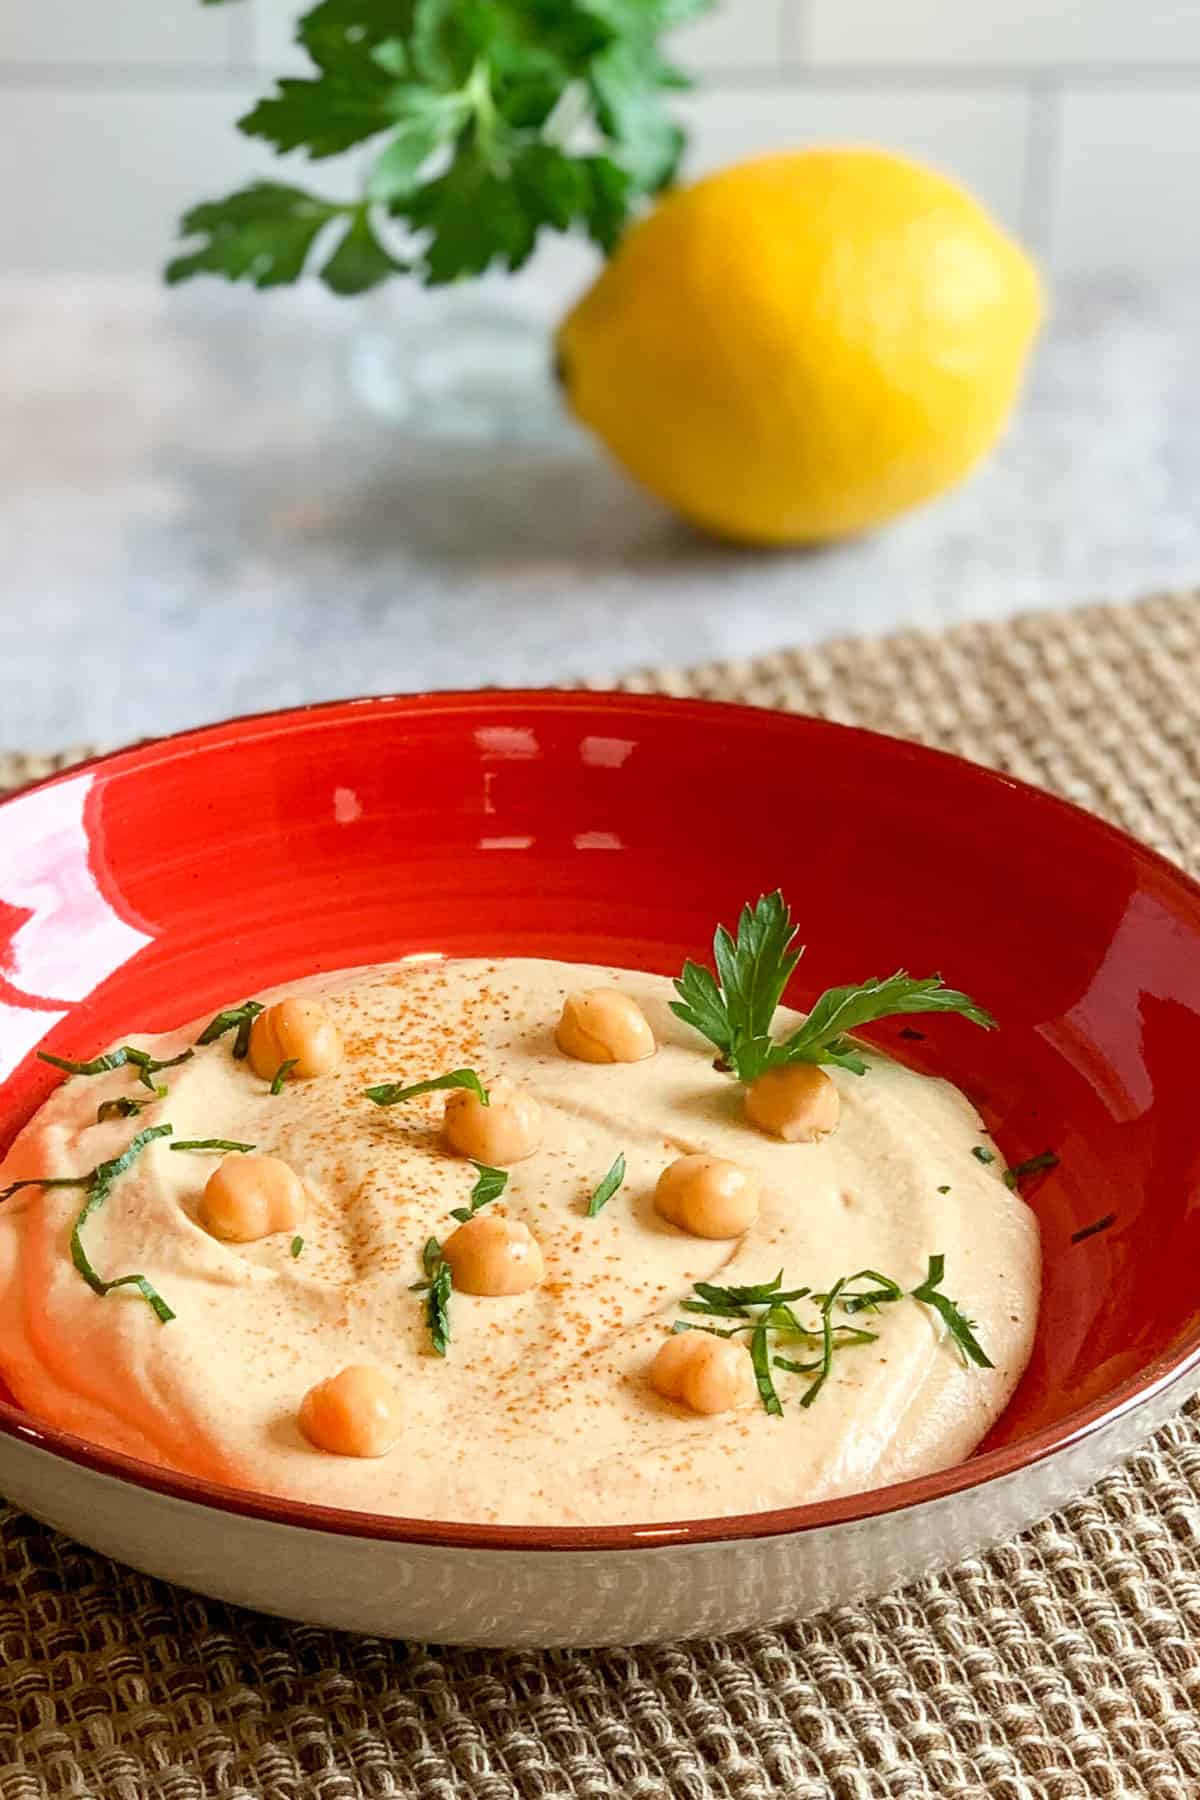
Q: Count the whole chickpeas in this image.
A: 9